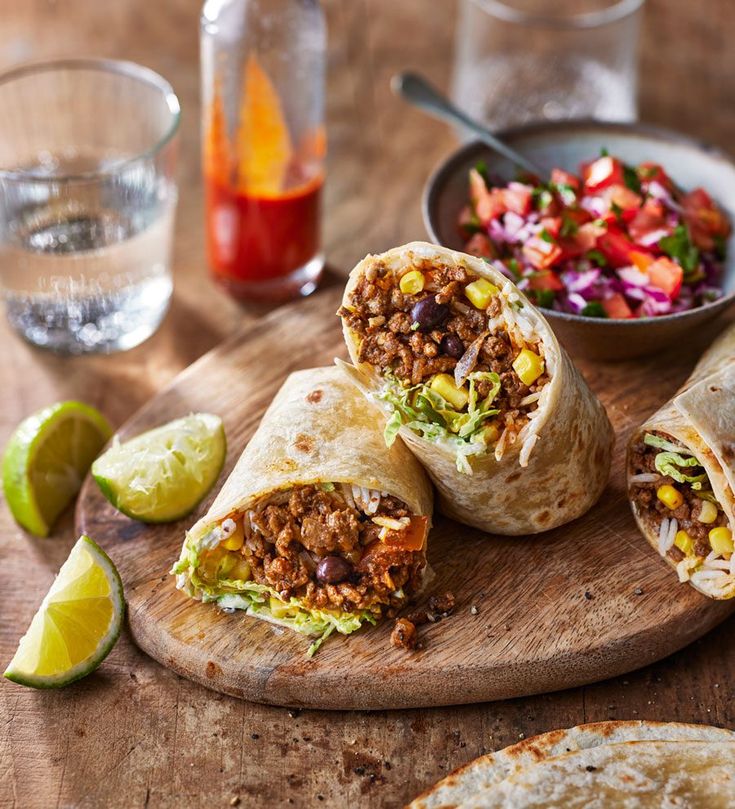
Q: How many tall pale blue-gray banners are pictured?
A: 0